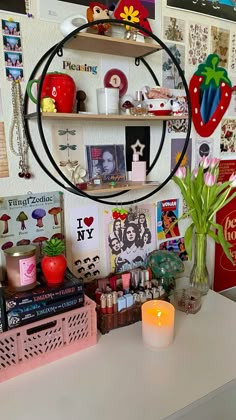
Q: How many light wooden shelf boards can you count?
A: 3